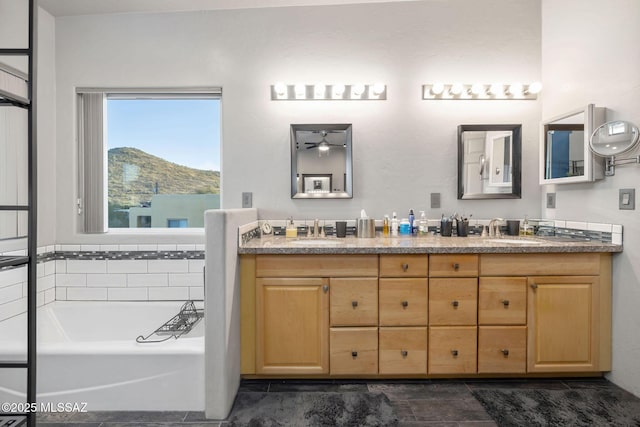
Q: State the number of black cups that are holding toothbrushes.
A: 2